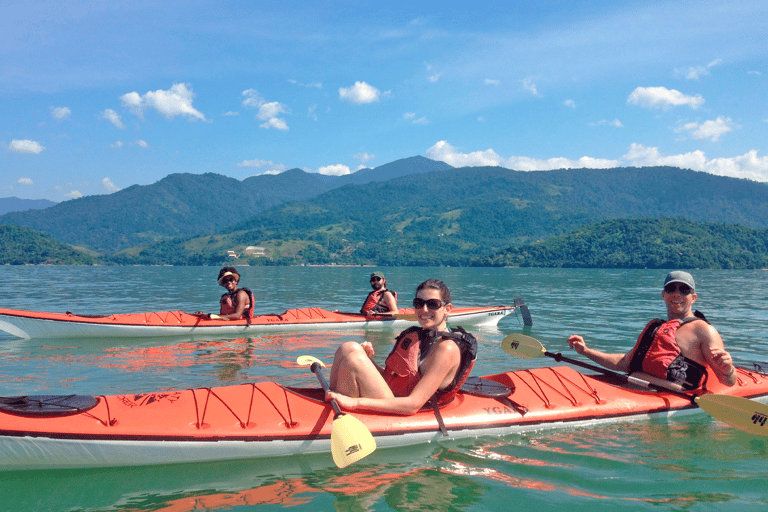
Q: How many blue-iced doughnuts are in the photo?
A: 0